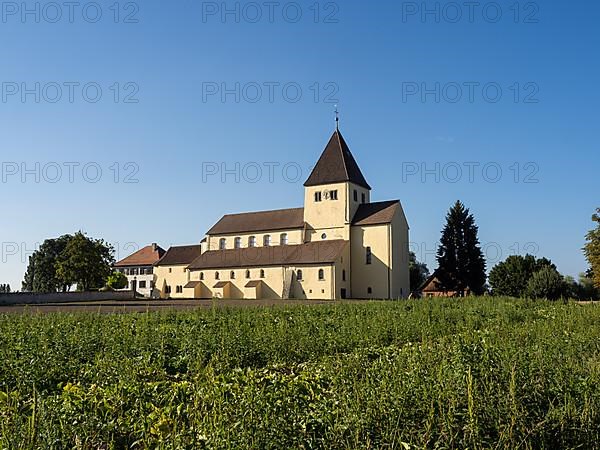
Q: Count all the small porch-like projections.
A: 3